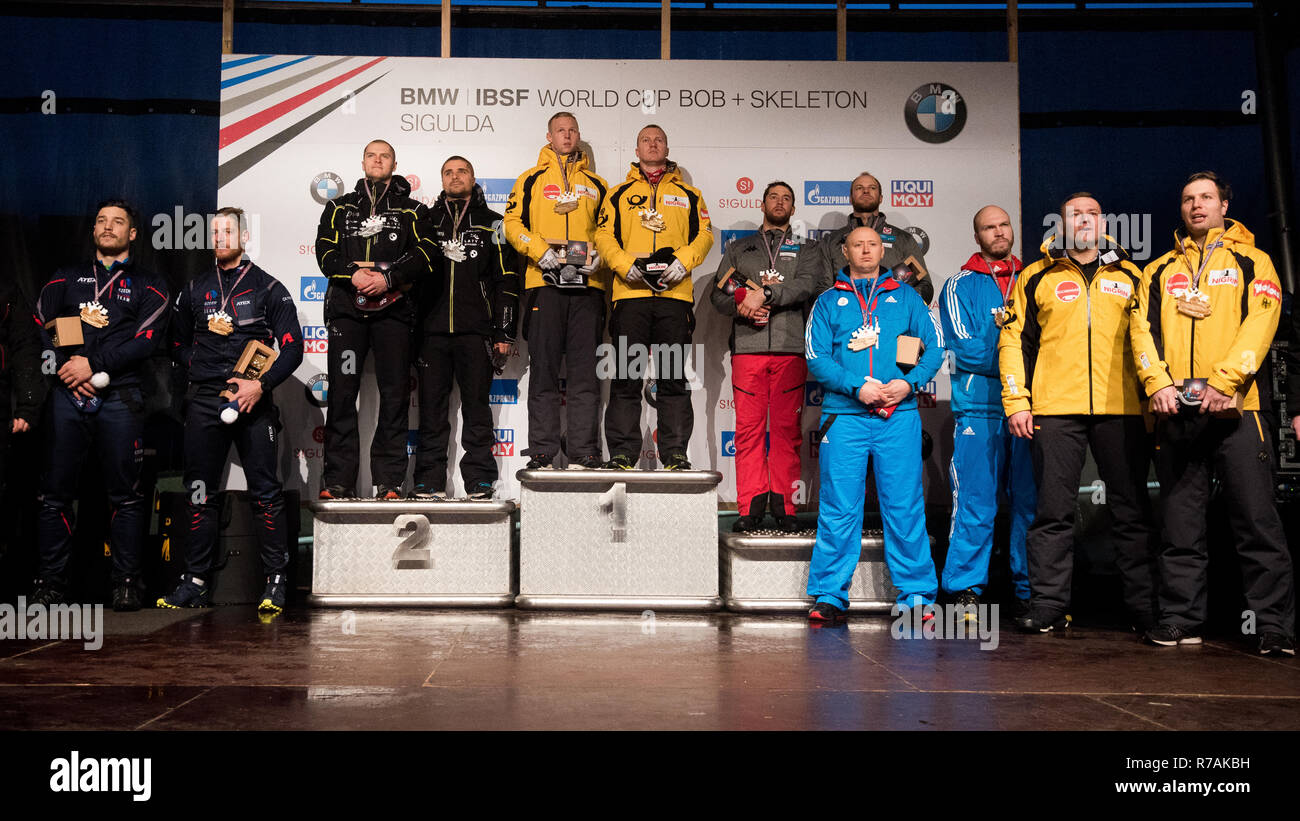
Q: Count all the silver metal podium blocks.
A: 3